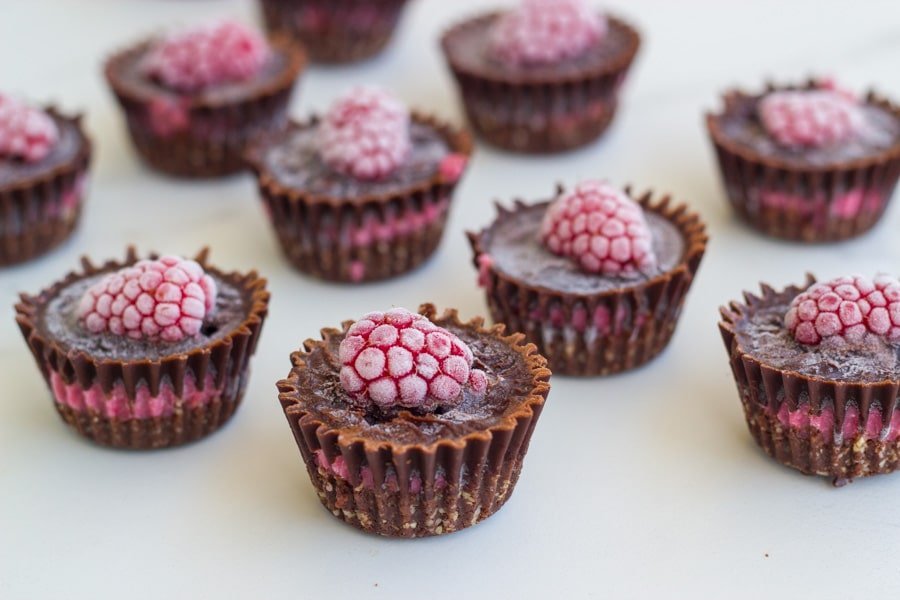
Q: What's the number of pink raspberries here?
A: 9